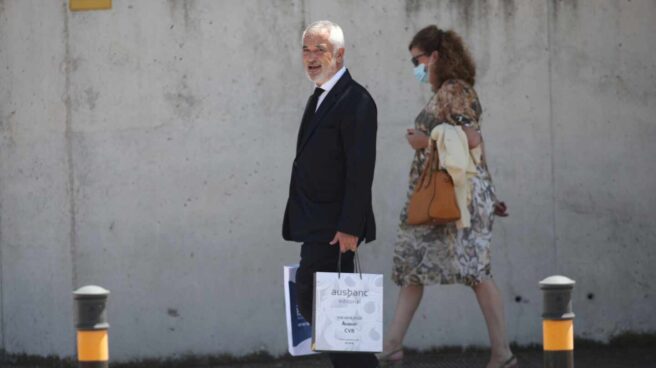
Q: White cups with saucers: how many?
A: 0